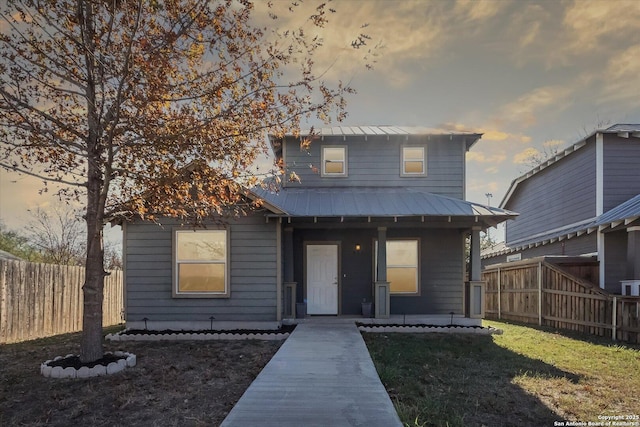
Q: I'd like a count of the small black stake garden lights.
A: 4